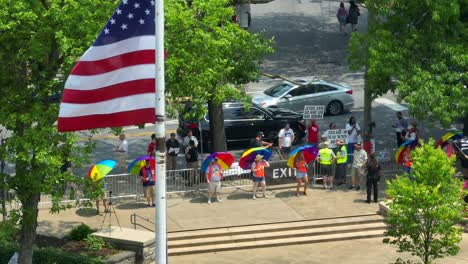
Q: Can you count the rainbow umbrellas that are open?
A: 7